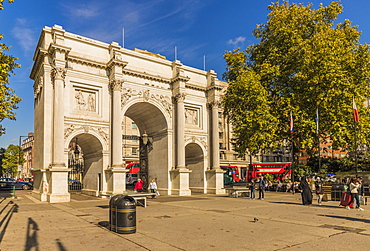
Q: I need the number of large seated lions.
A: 0